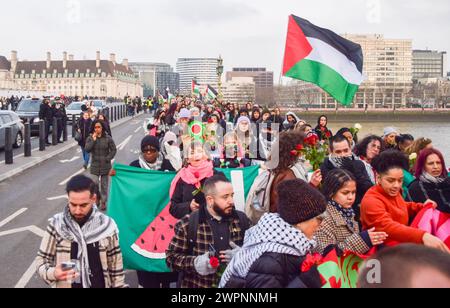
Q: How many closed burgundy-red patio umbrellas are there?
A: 0